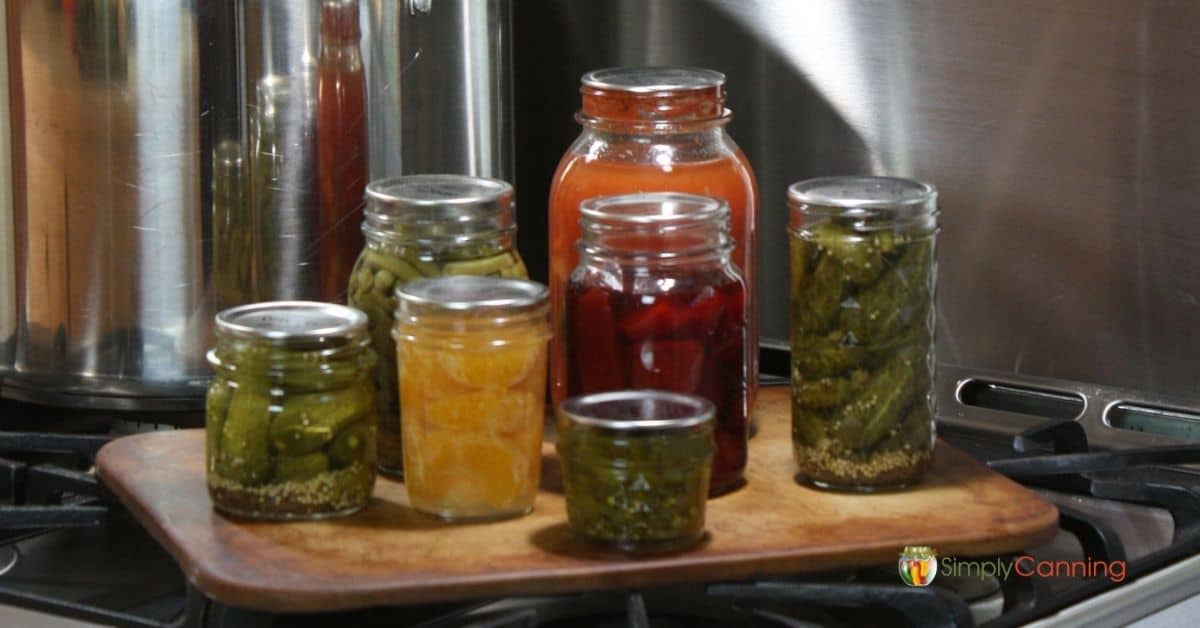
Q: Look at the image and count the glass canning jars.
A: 7